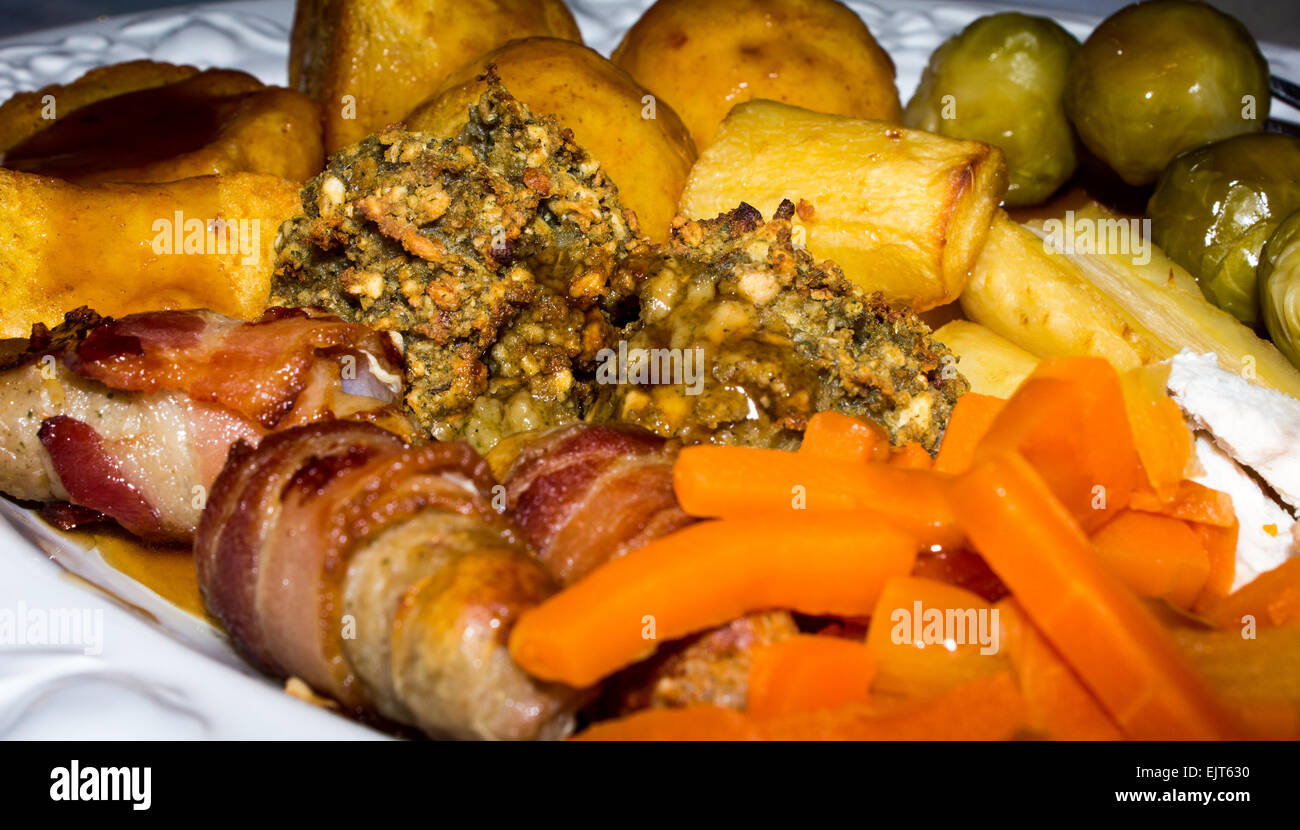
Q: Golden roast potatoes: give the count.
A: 3